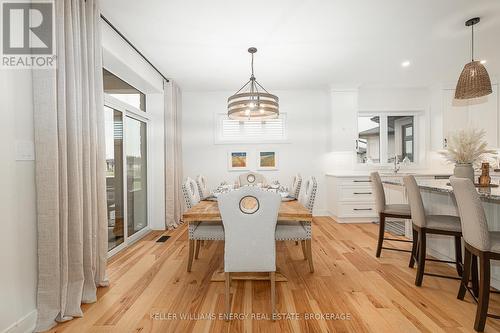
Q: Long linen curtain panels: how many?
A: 2